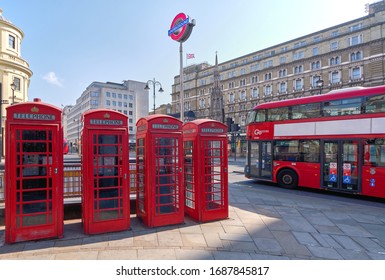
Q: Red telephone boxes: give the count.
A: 4